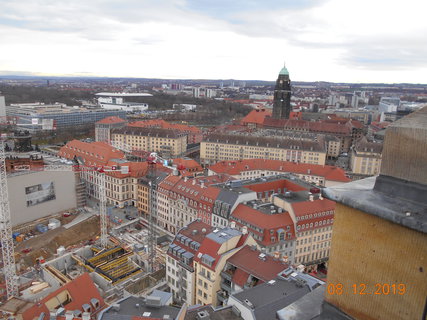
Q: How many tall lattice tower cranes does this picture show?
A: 3